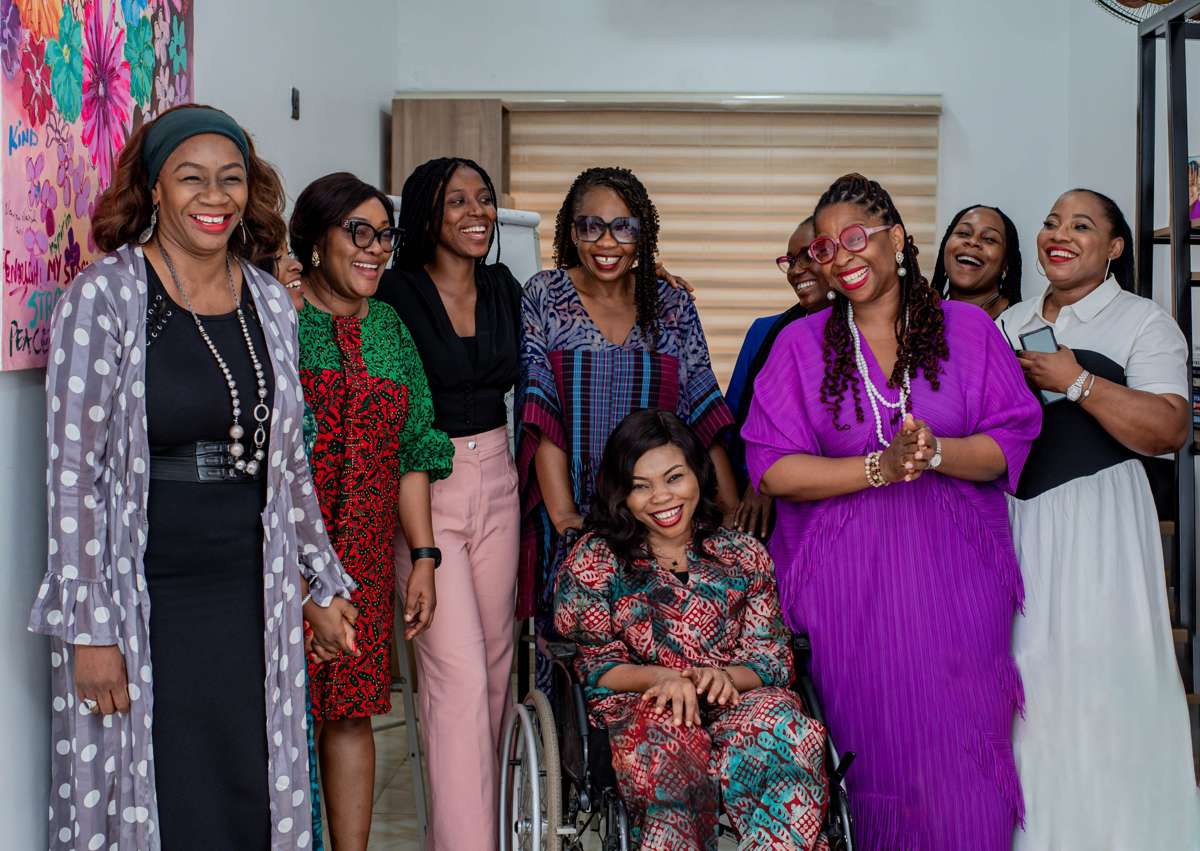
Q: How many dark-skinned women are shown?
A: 10